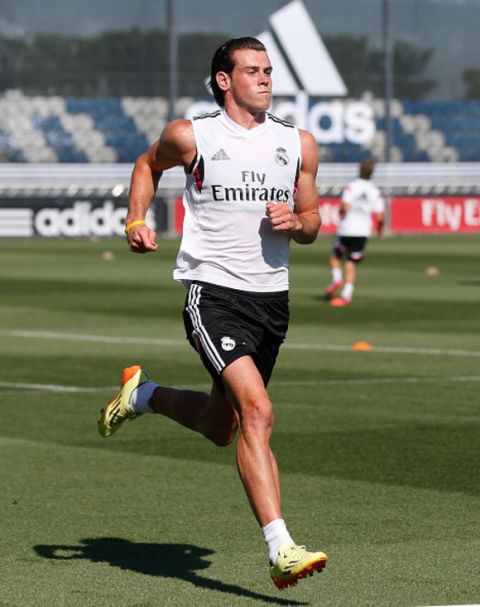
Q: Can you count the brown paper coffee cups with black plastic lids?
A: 0